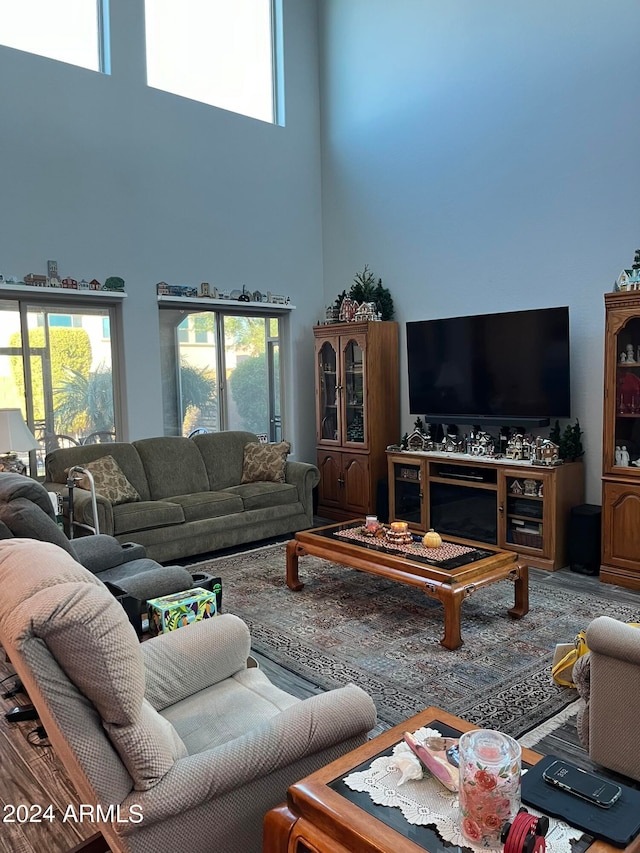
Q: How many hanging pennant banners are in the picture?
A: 0